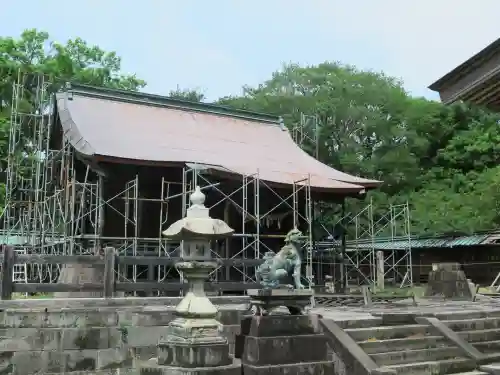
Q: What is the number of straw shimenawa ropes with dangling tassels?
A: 1